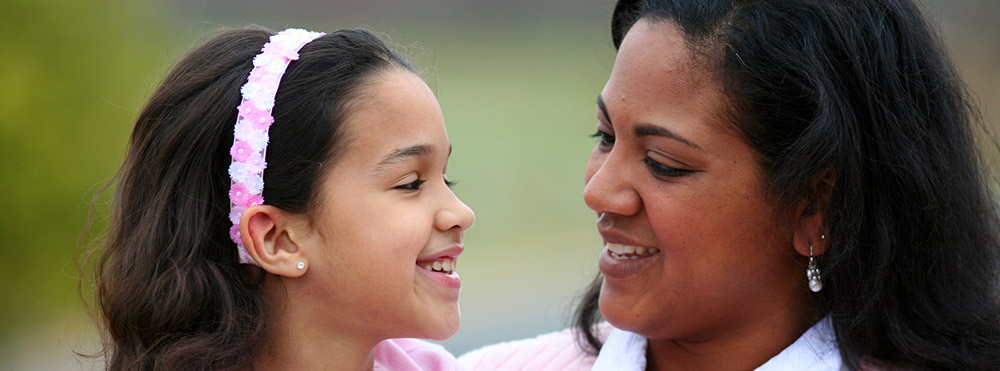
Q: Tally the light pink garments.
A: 2